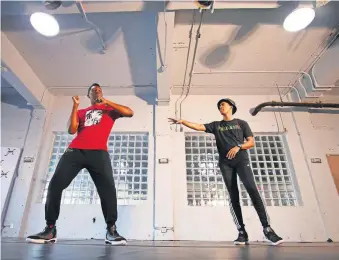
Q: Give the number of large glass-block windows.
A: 2